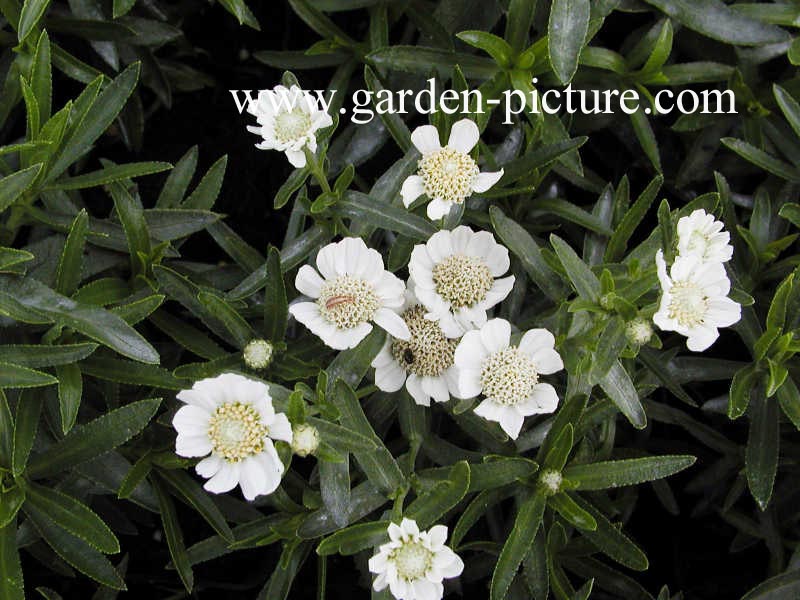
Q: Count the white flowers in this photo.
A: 10